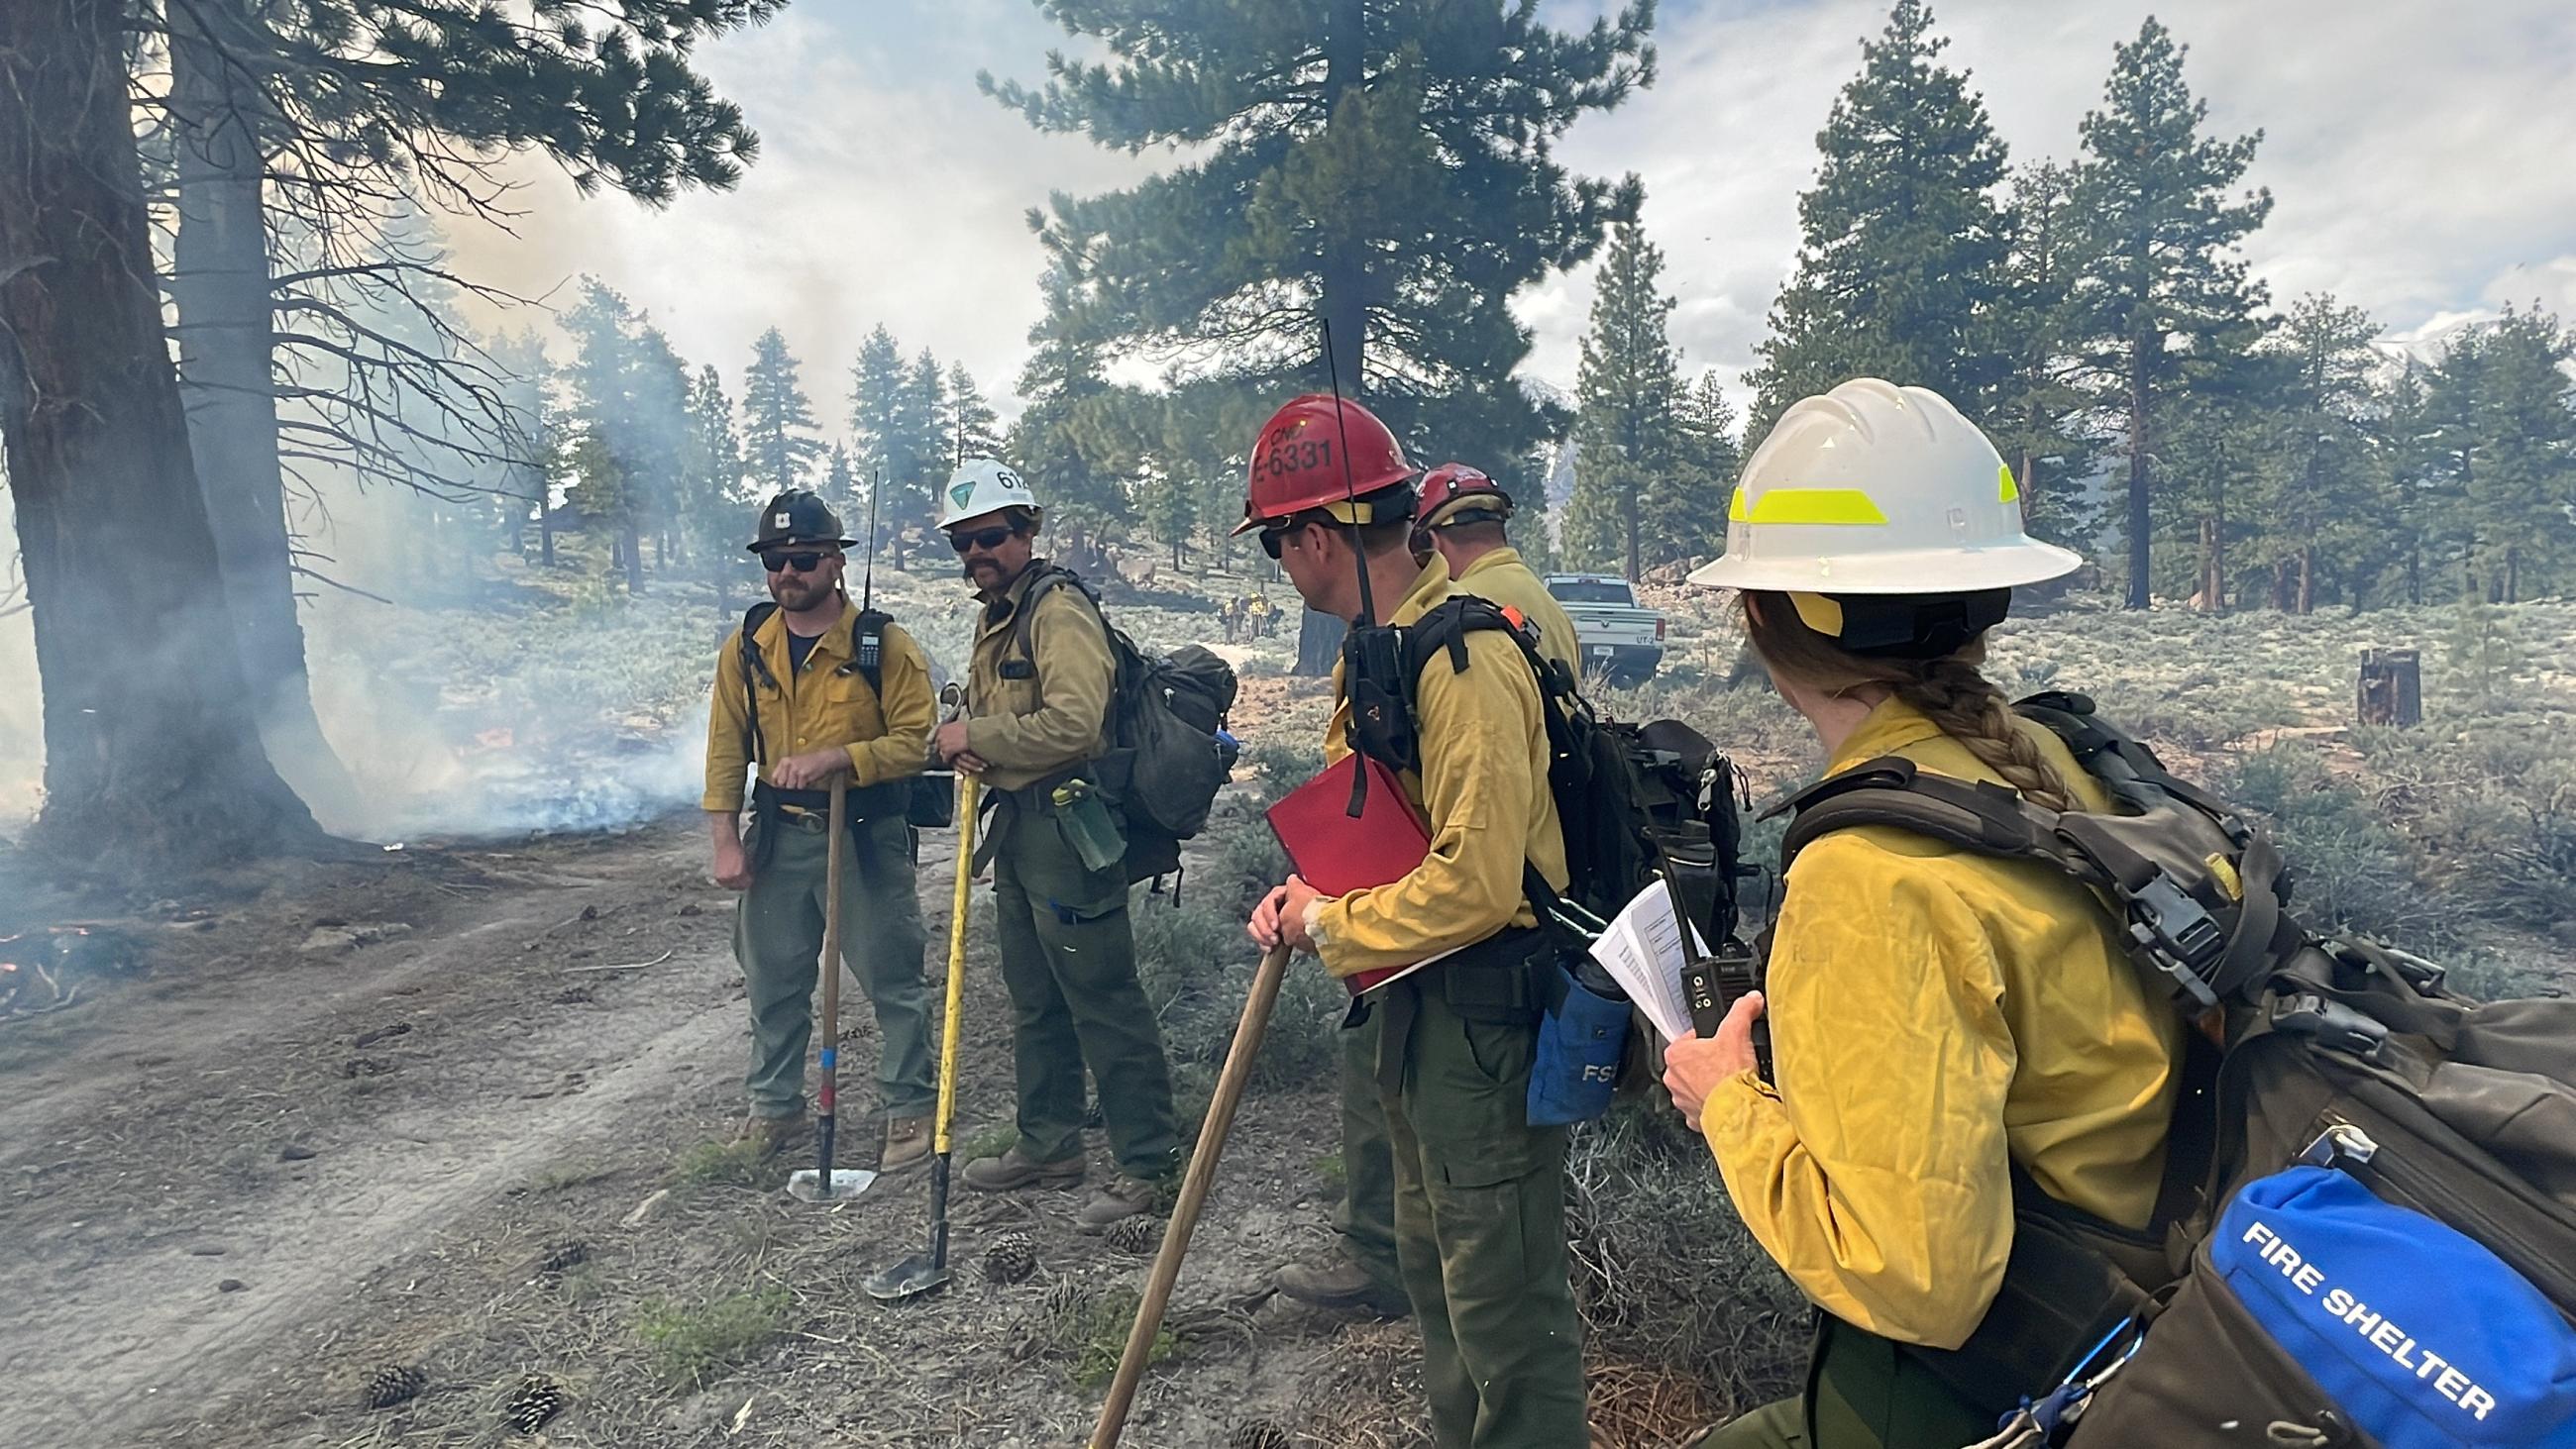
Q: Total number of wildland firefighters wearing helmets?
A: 5